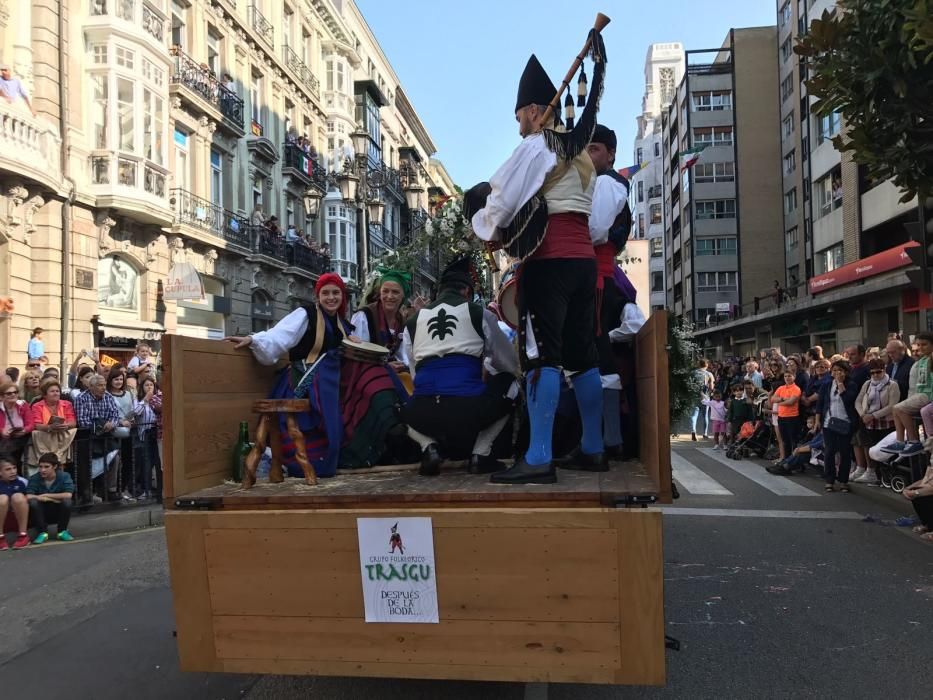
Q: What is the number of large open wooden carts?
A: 1